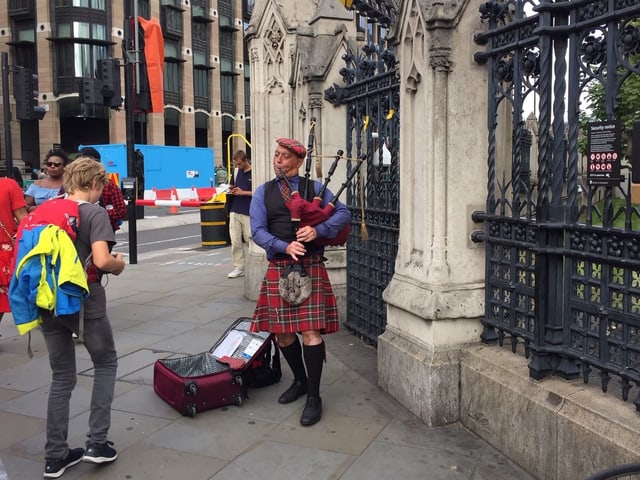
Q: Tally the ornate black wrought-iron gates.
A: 2